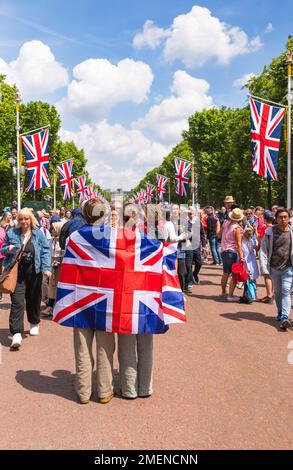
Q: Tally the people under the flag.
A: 2